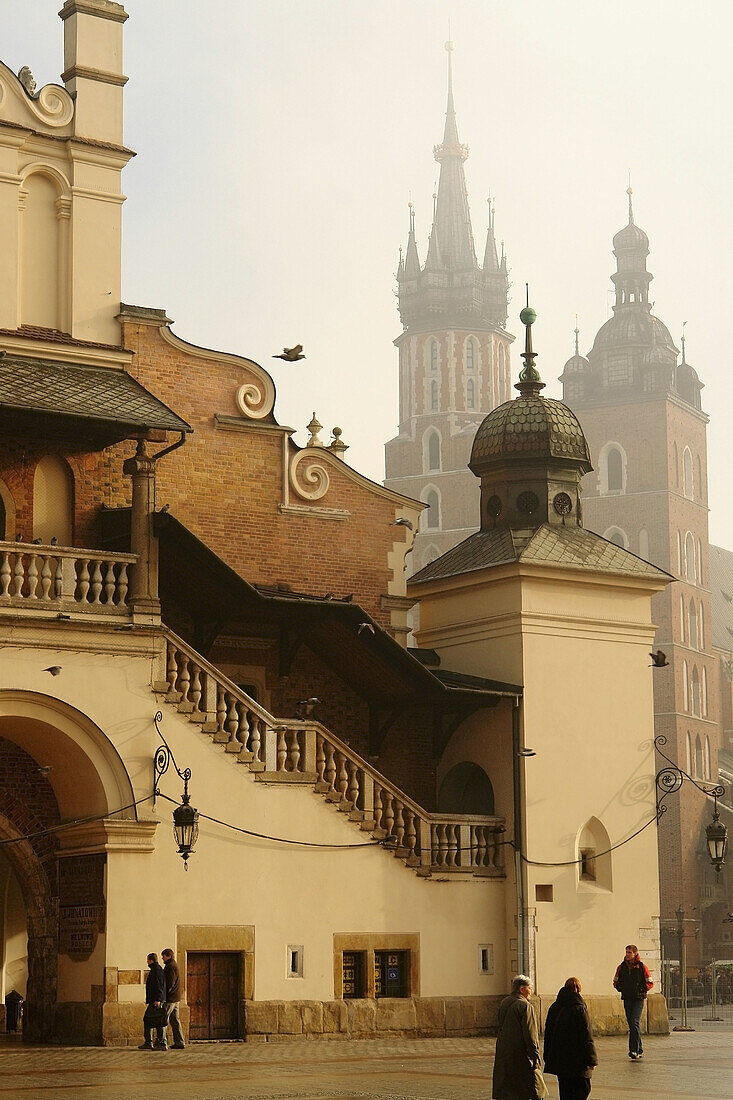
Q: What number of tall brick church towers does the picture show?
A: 2